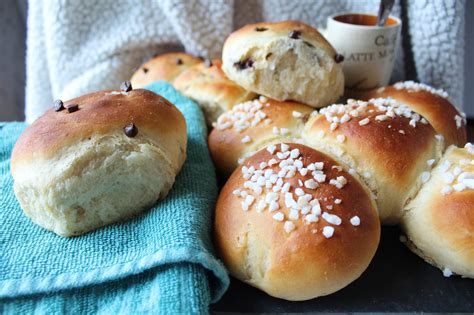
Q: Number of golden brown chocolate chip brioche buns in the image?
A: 4